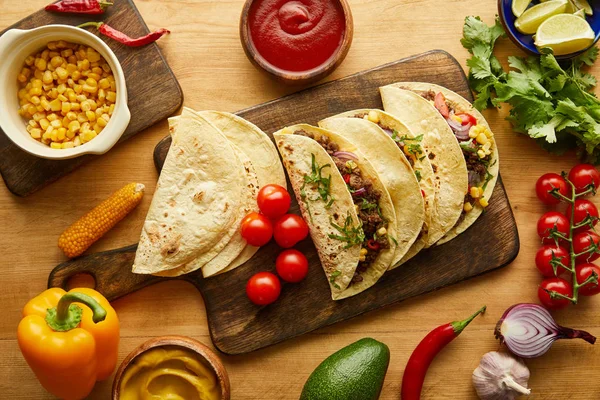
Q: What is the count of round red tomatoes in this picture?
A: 13